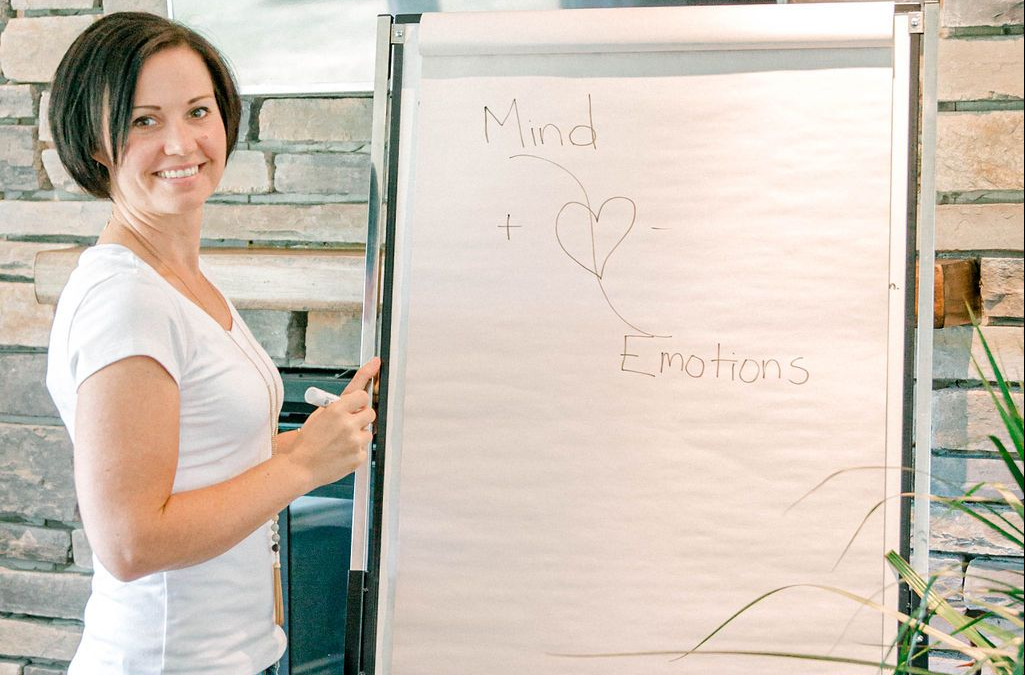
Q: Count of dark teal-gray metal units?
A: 1